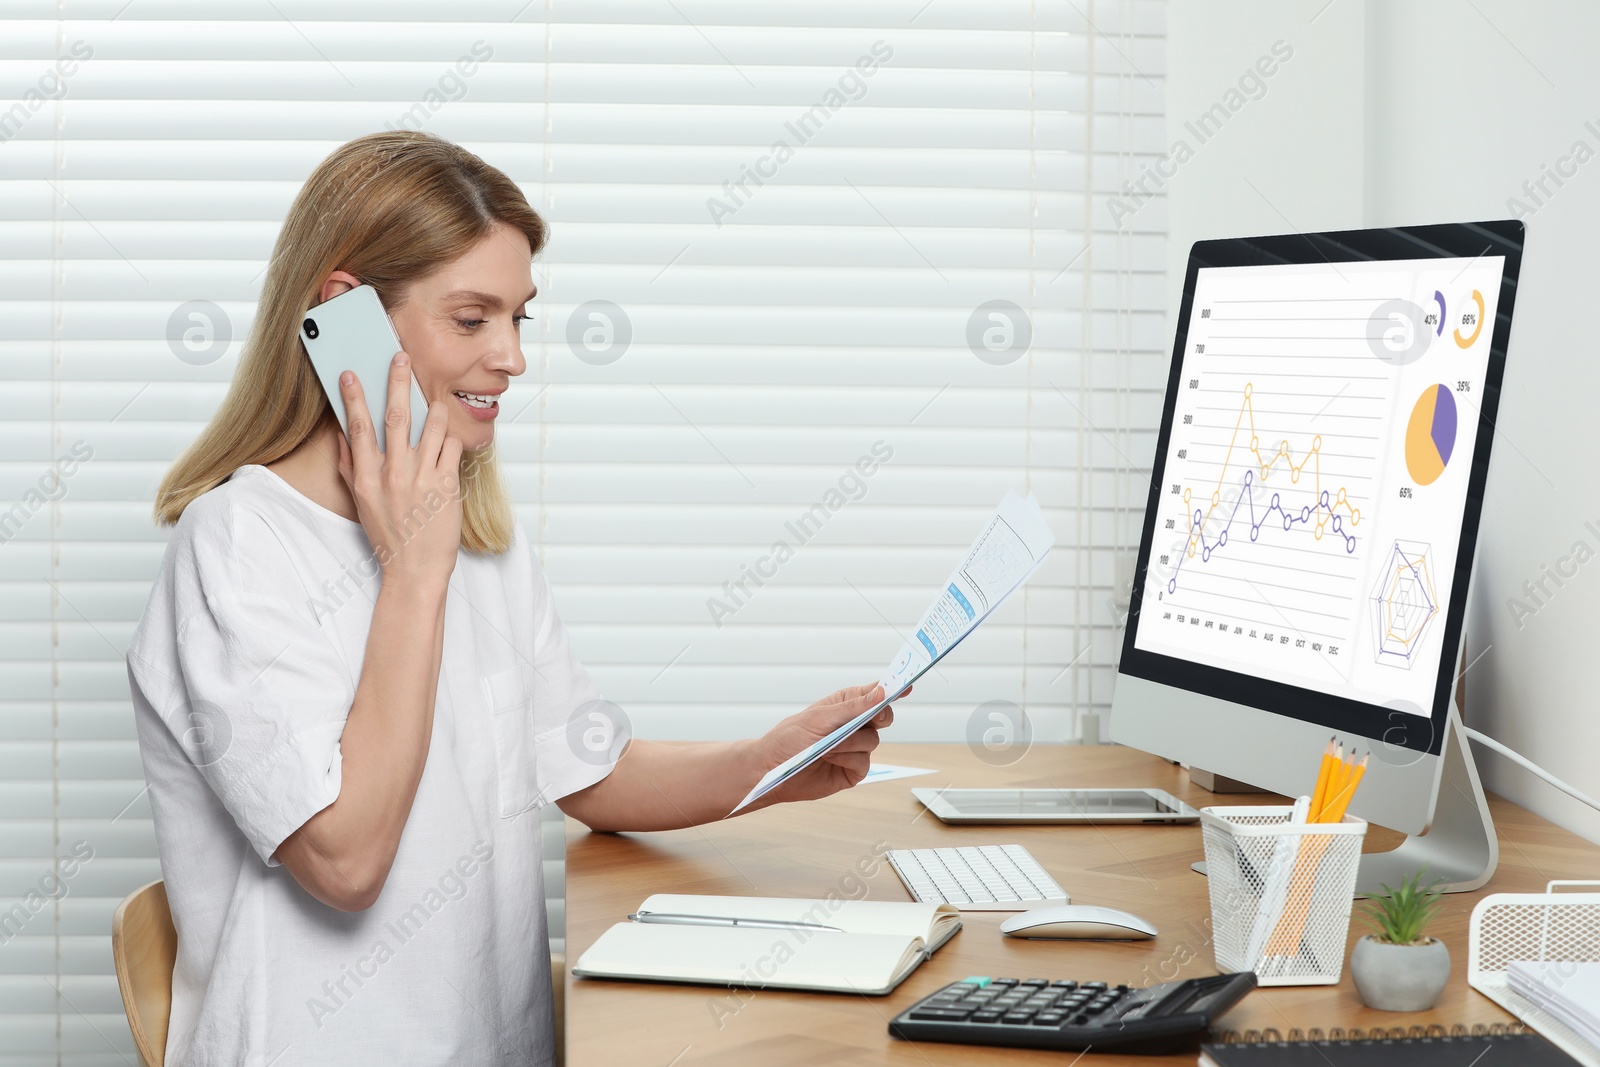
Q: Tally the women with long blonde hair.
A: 1